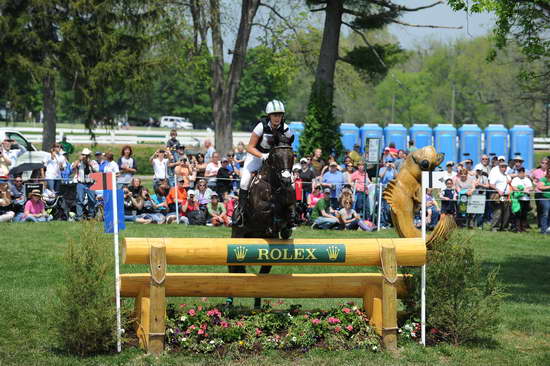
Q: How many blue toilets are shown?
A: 9